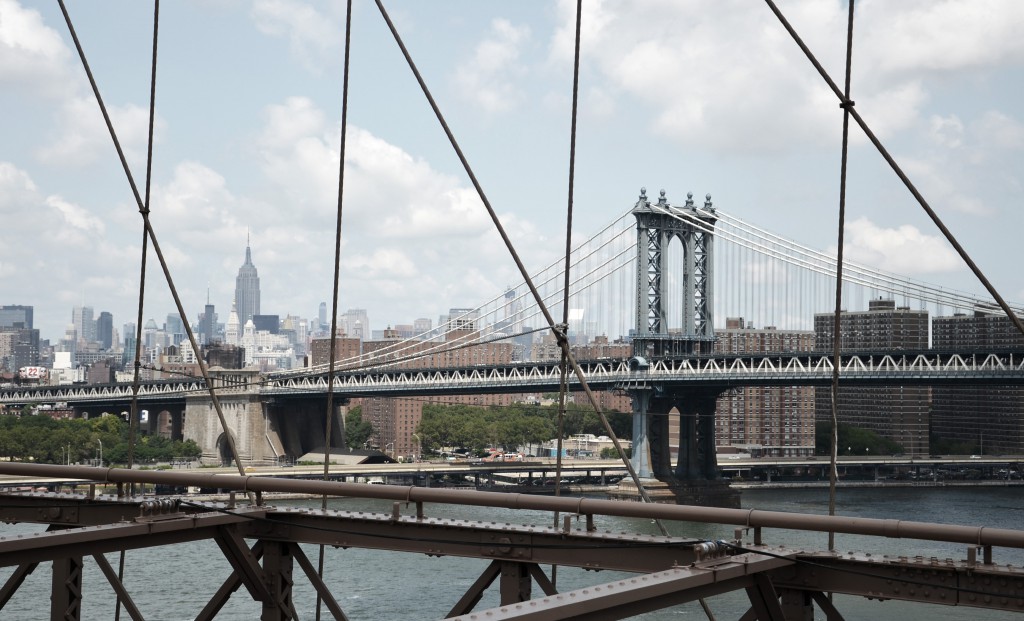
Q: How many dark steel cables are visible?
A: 7